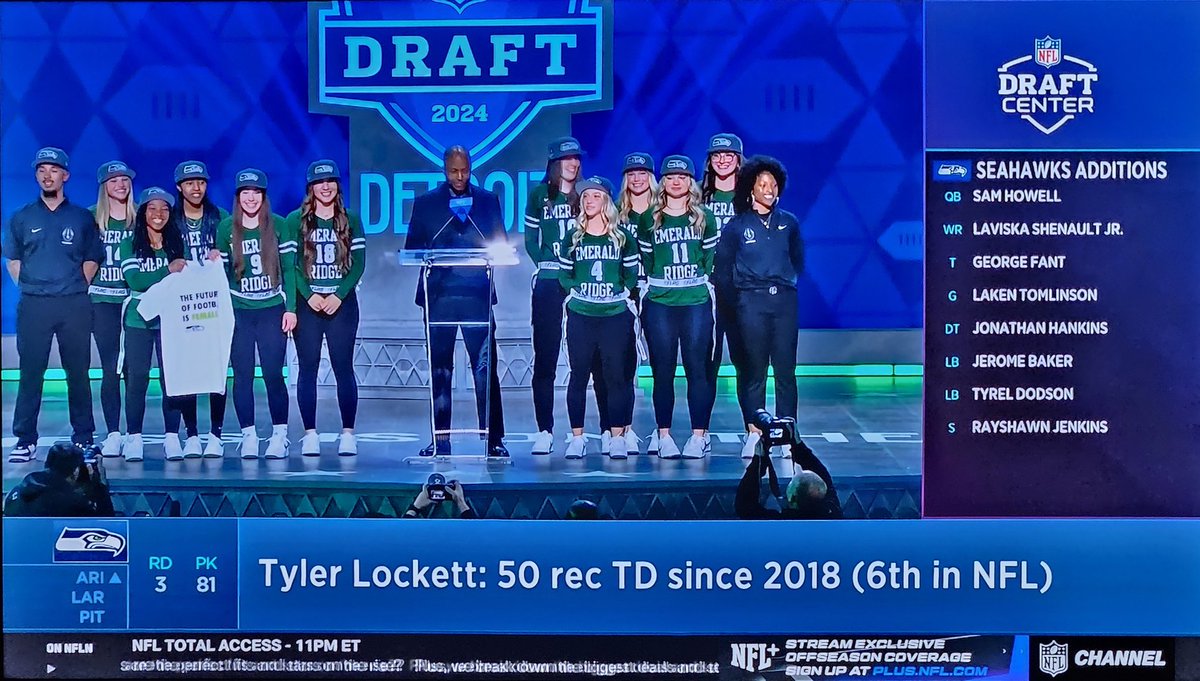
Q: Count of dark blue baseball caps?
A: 11